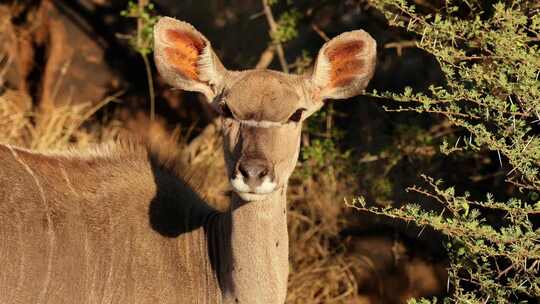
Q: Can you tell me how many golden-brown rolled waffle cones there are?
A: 0